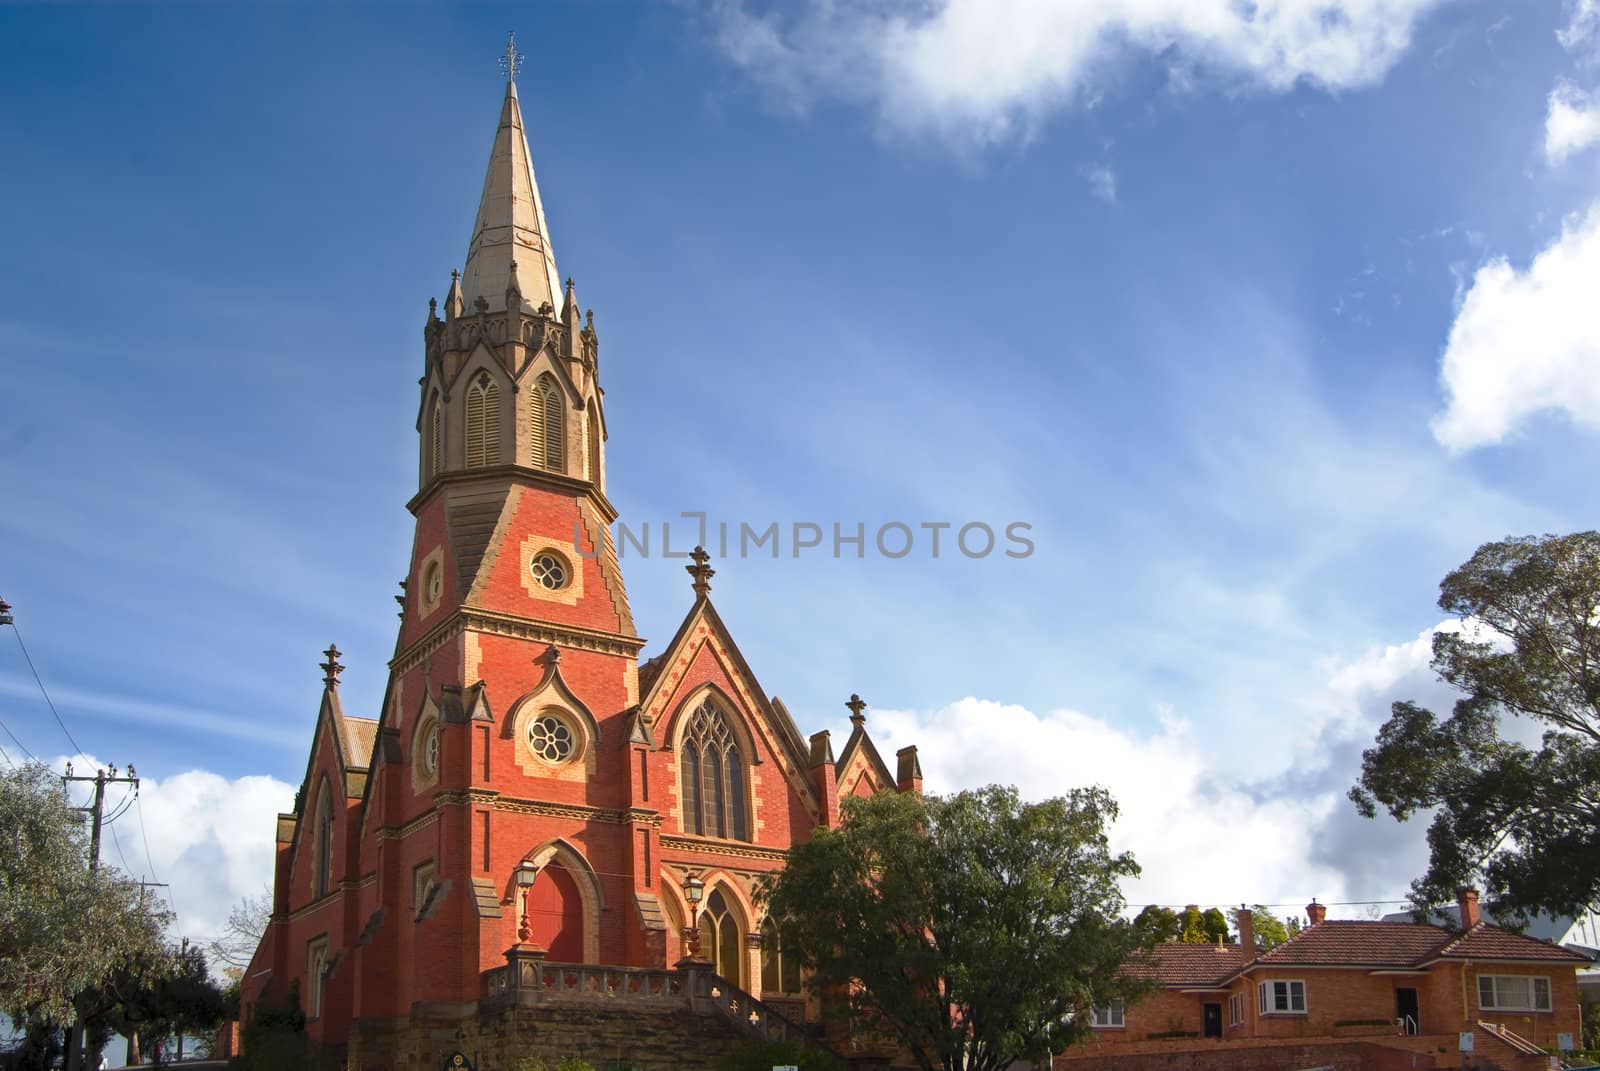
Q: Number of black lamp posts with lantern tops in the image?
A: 2